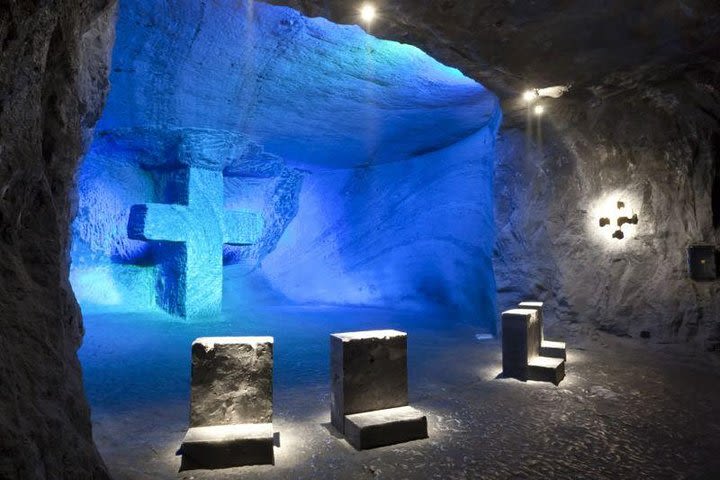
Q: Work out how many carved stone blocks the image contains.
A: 4